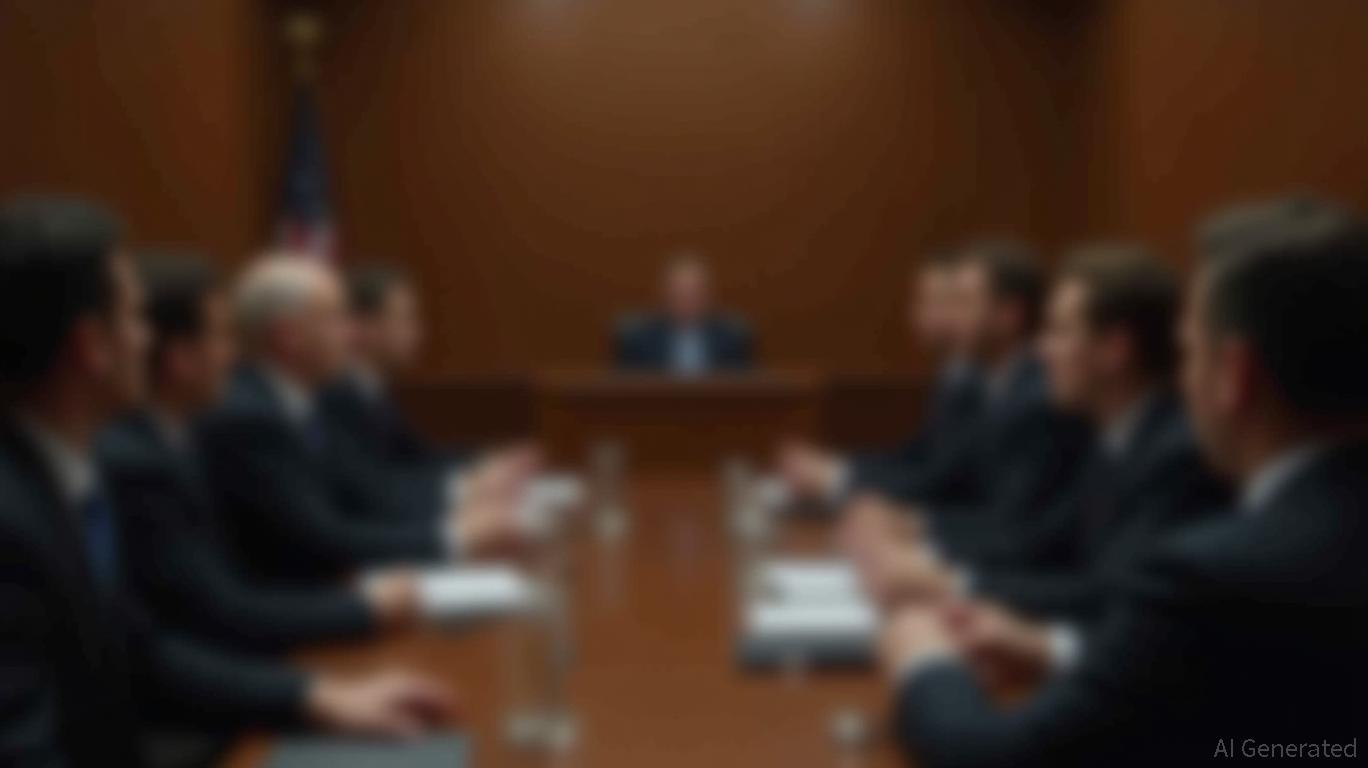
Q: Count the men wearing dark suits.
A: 9